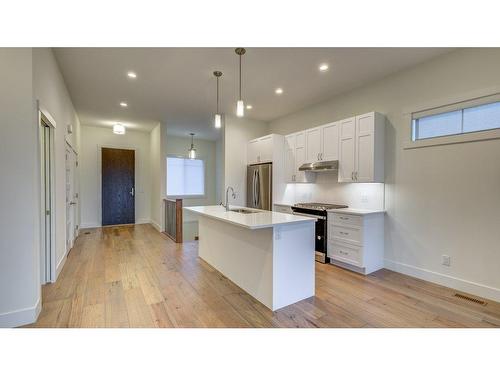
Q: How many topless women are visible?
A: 0